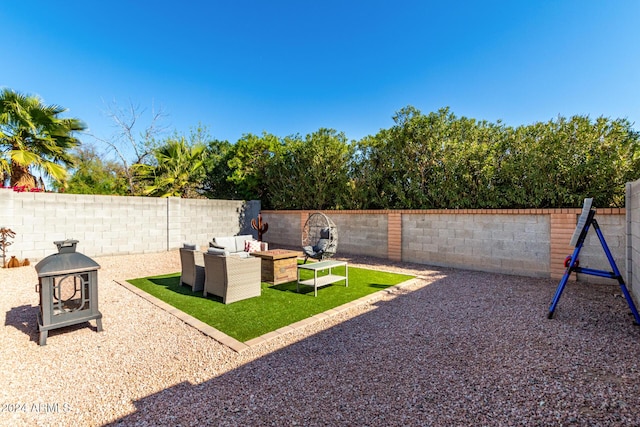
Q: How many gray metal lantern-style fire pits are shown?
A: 1